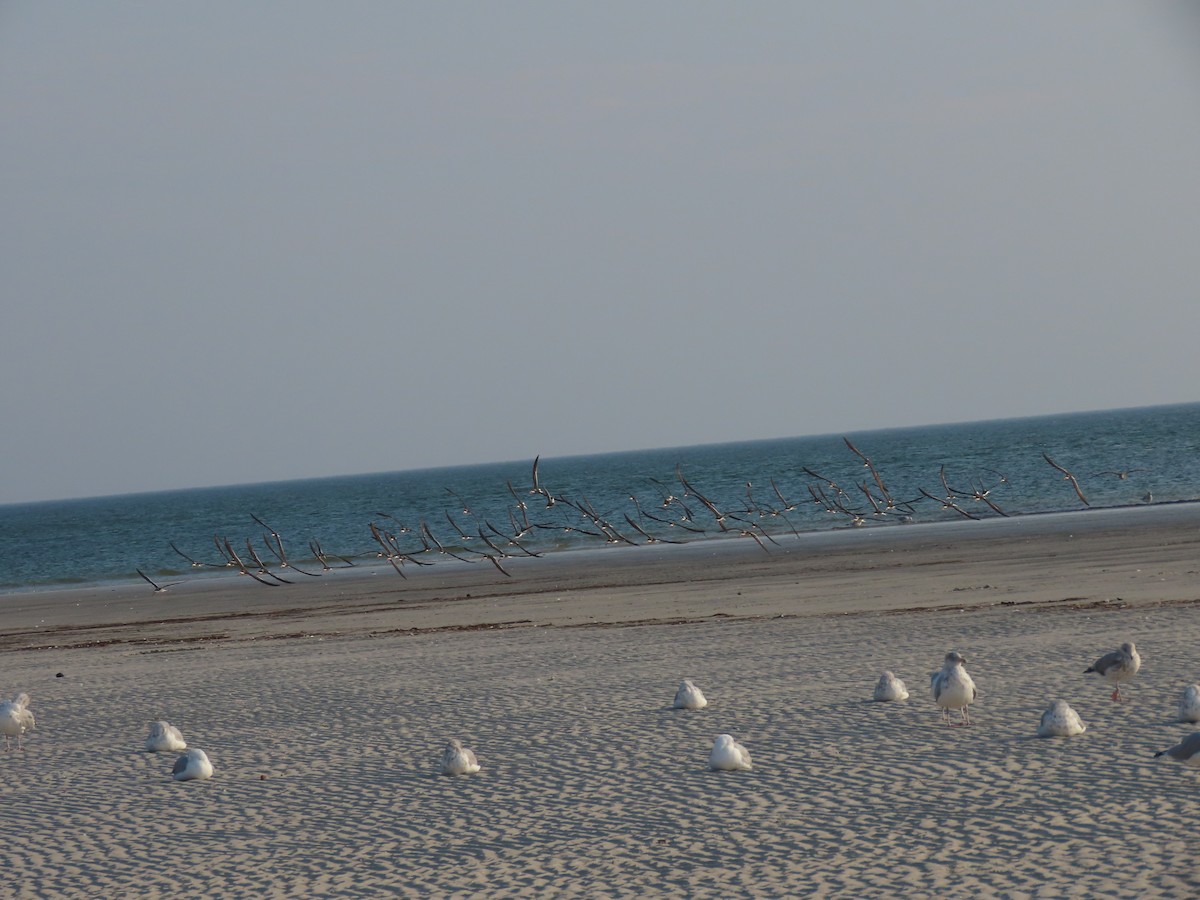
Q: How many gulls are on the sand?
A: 12